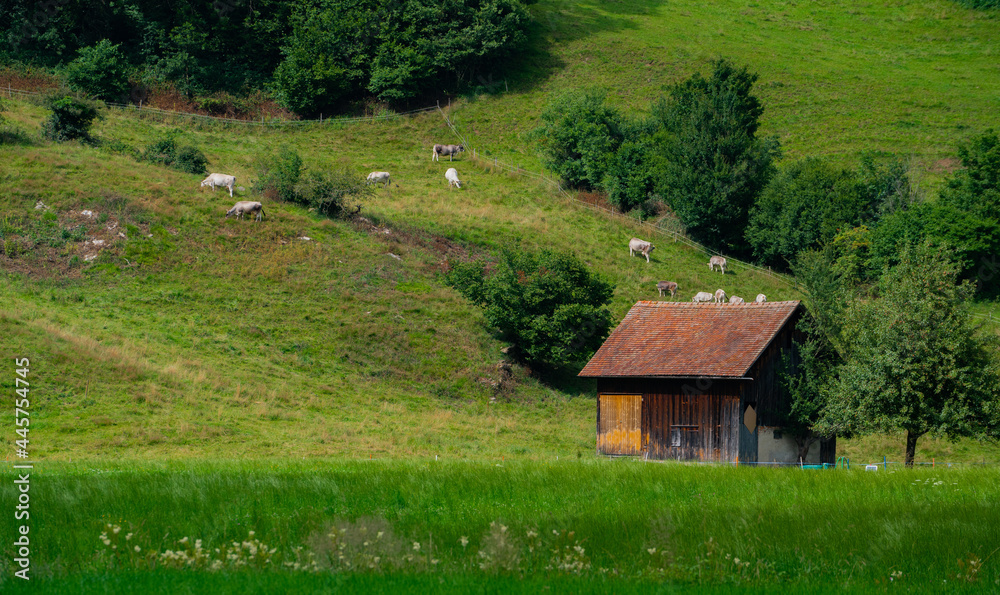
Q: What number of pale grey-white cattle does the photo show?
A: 10